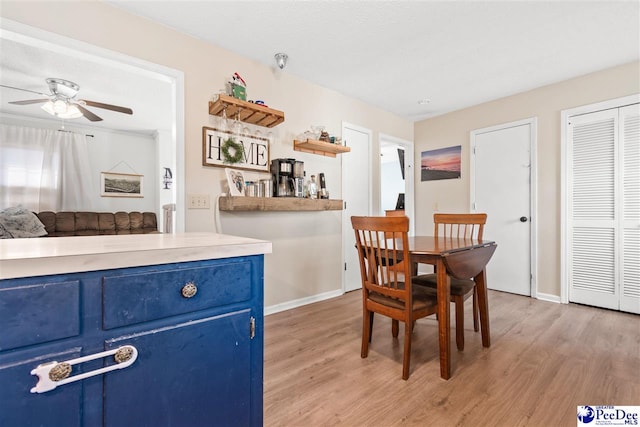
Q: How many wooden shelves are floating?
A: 3